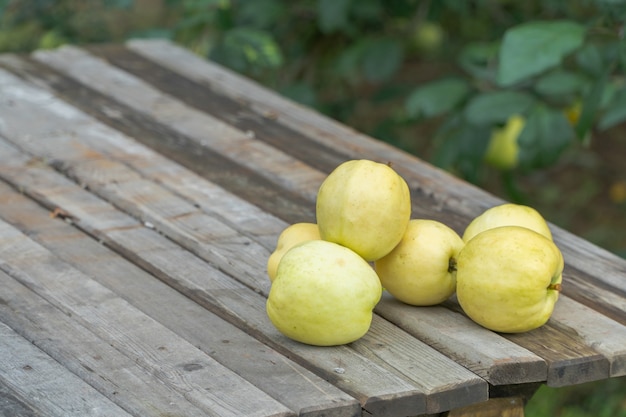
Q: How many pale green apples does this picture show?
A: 6